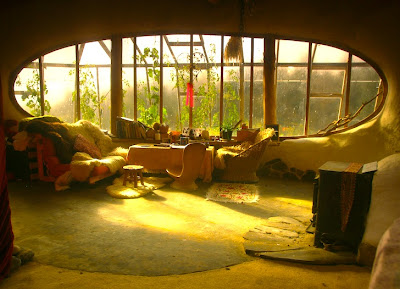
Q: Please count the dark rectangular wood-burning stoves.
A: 1